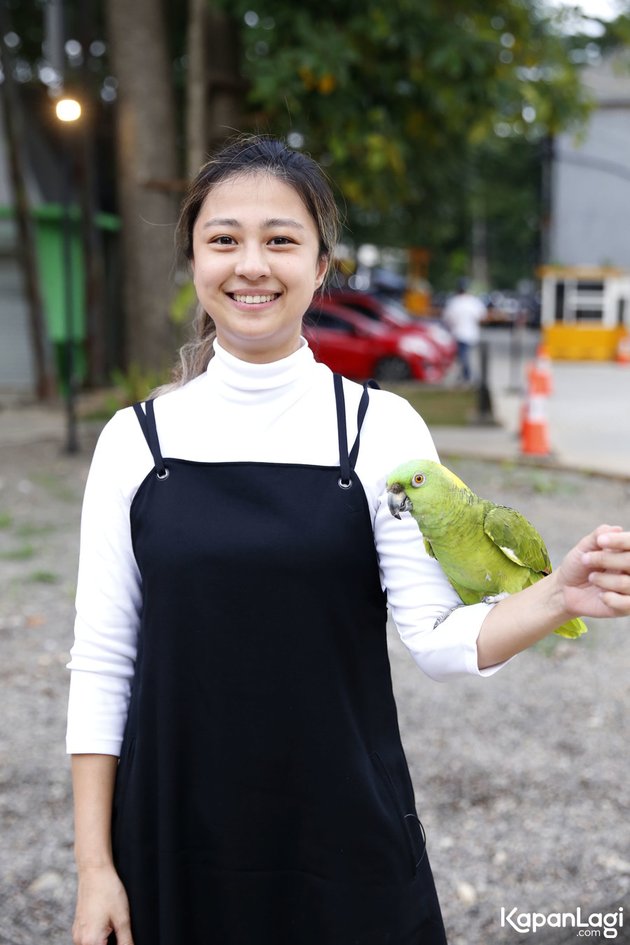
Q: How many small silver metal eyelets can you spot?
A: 2